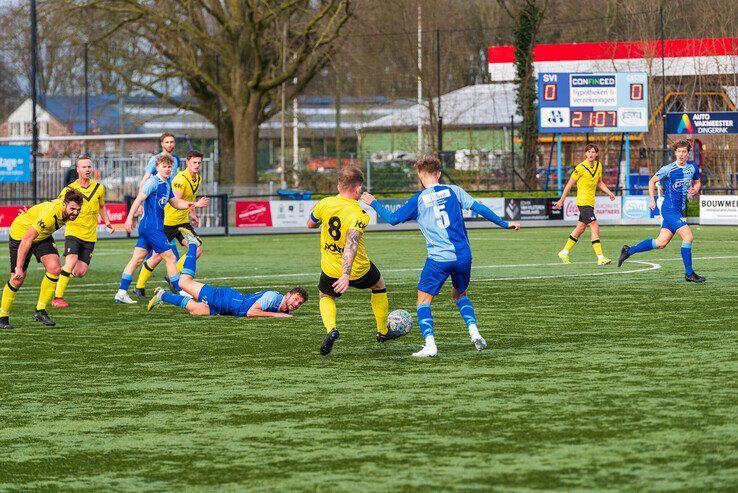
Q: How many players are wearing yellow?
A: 5